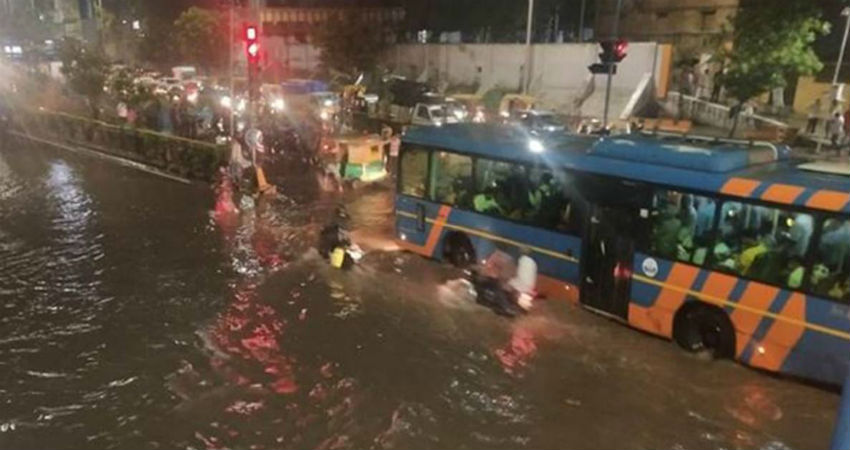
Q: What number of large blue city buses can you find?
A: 1